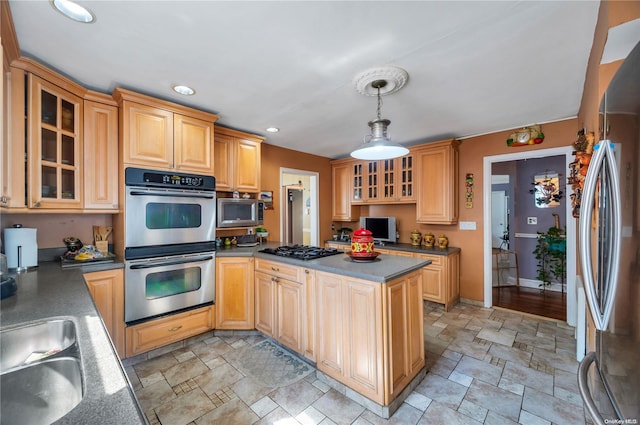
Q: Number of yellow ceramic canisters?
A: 3